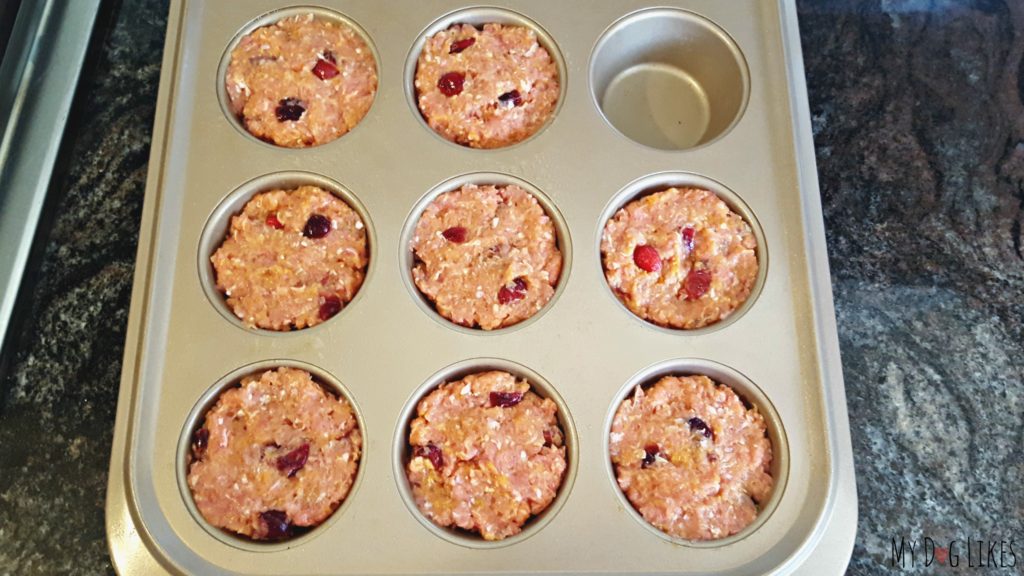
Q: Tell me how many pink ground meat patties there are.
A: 8